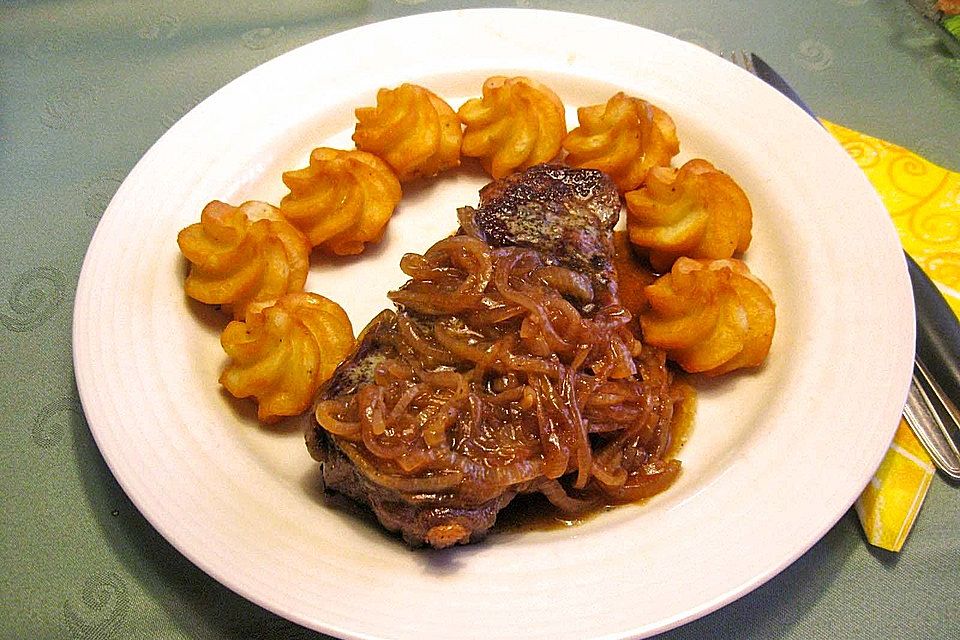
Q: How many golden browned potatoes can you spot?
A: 8